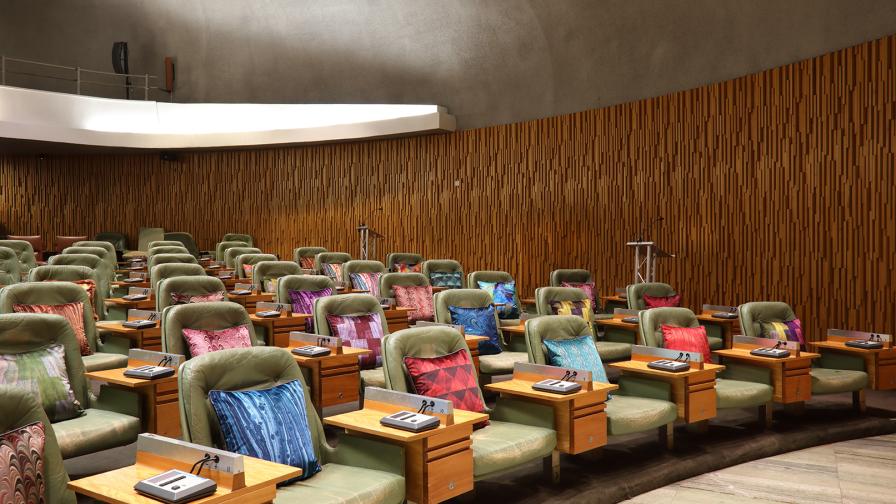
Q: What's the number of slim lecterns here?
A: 2